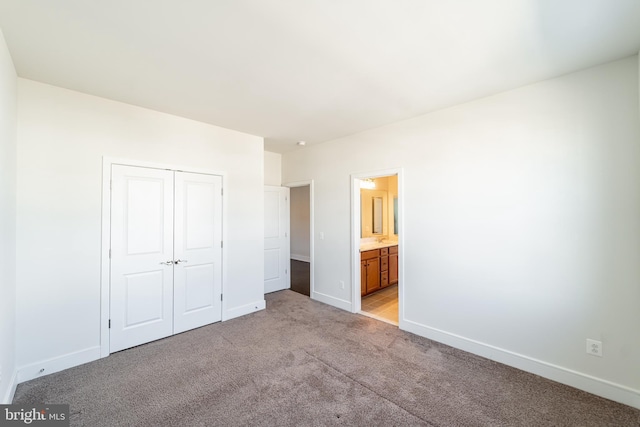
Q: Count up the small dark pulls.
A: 5